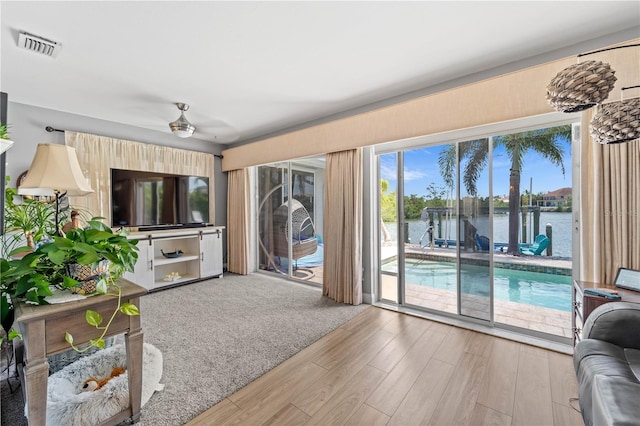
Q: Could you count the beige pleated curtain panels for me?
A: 3